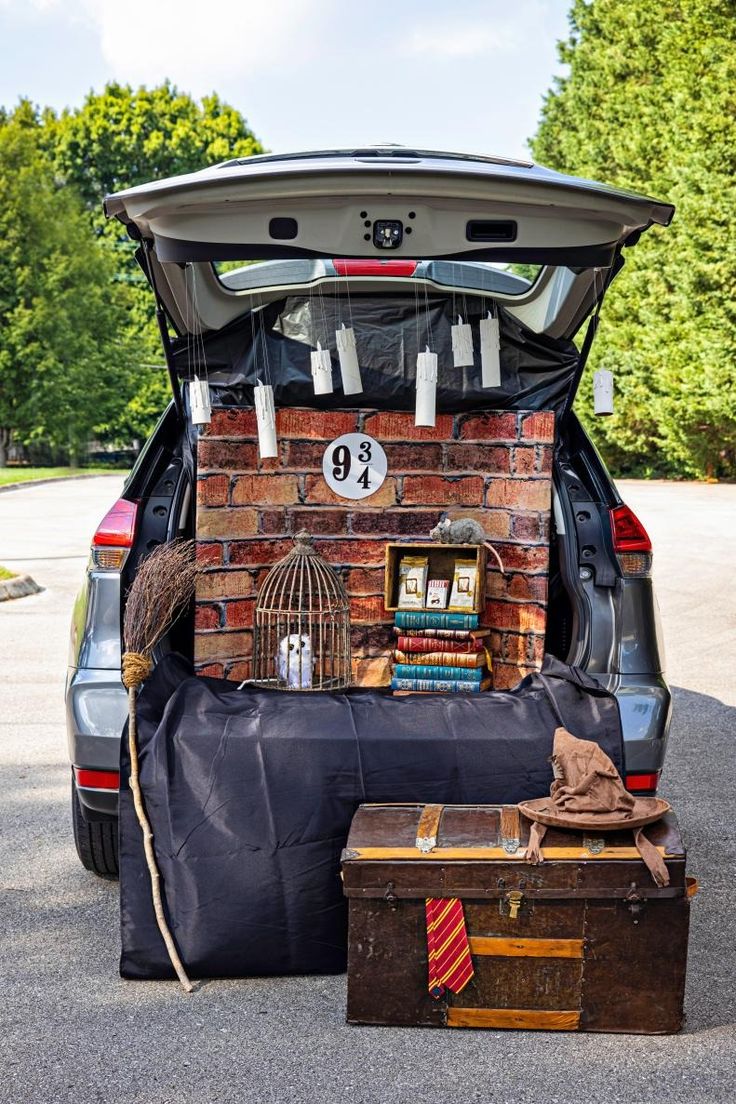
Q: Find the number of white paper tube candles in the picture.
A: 8